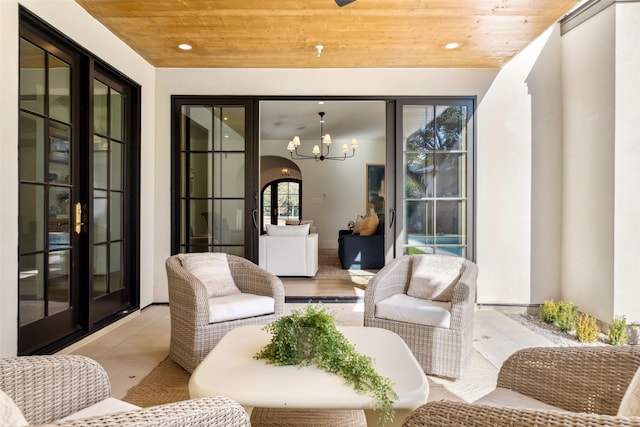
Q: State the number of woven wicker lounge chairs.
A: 4